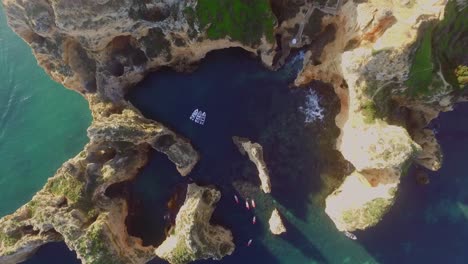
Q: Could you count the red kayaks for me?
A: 5